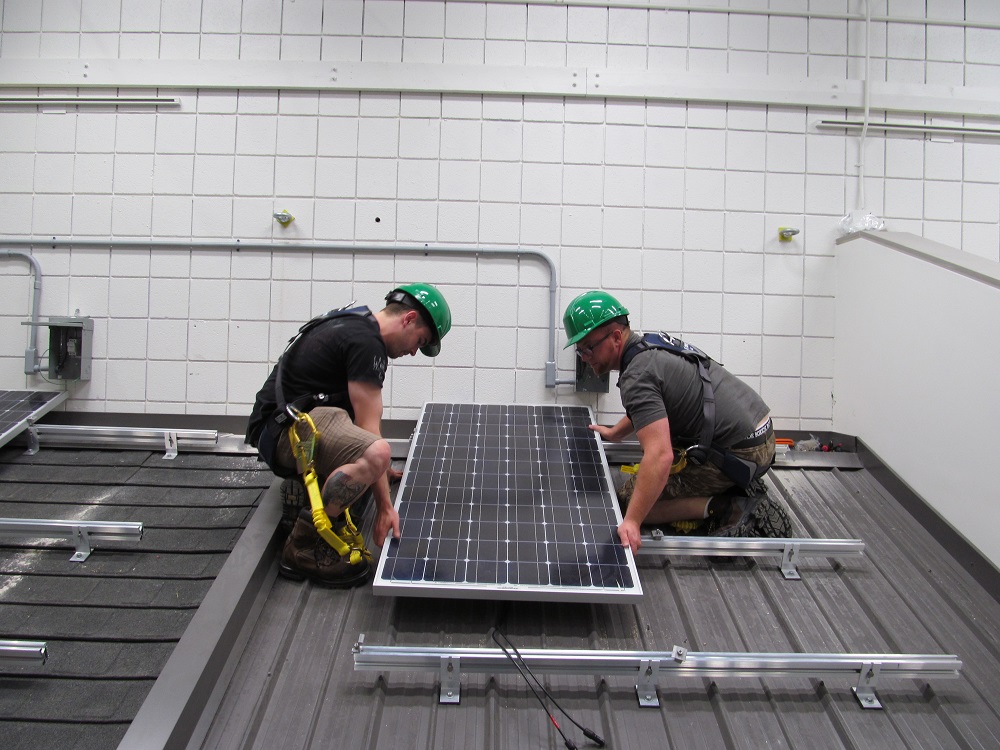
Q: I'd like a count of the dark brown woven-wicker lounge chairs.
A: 0